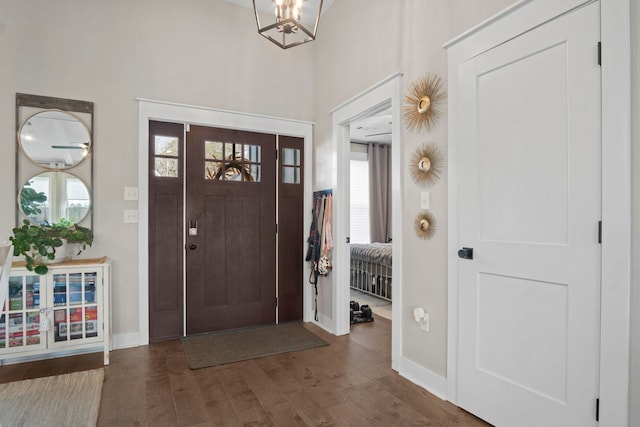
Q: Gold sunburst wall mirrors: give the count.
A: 3